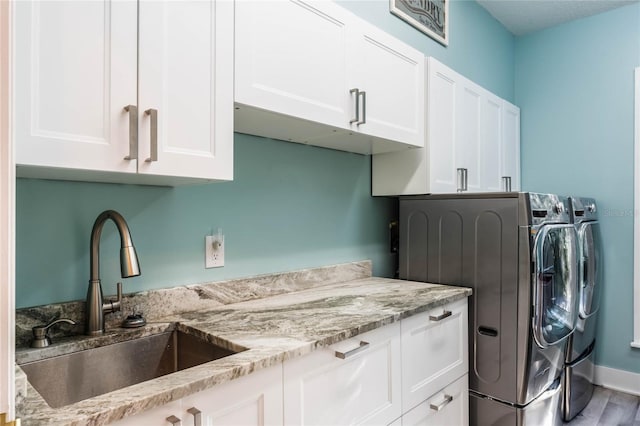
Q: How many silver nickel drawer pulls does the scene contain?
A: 3